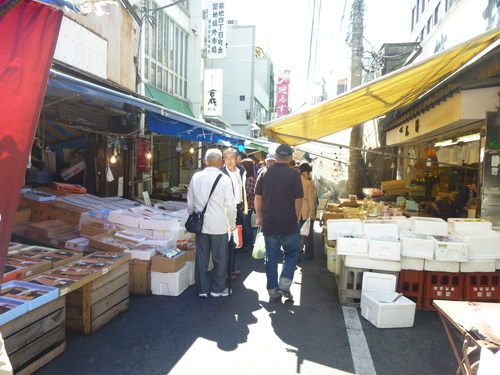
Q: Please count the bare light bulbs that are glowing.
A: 3